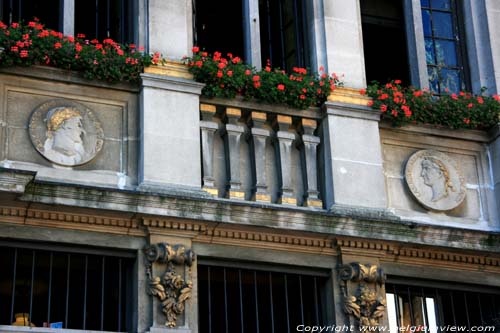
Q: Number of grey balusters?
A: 5